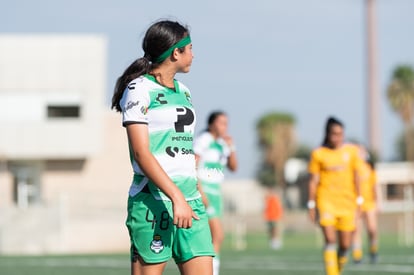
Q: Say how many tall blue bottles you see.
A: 0